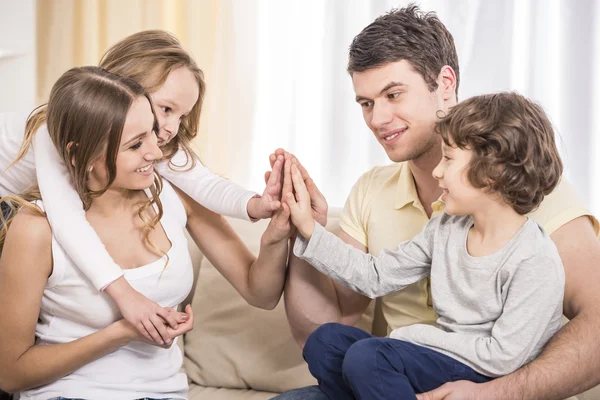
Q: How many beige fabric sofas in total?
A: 1